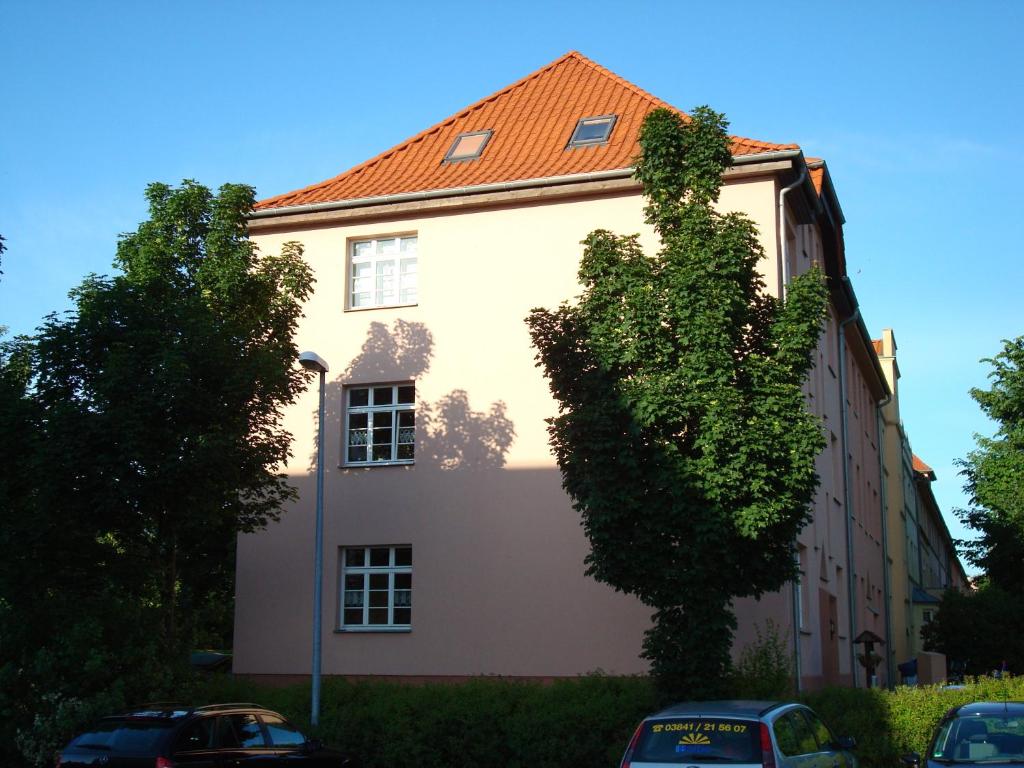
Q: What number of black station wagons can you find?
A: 1